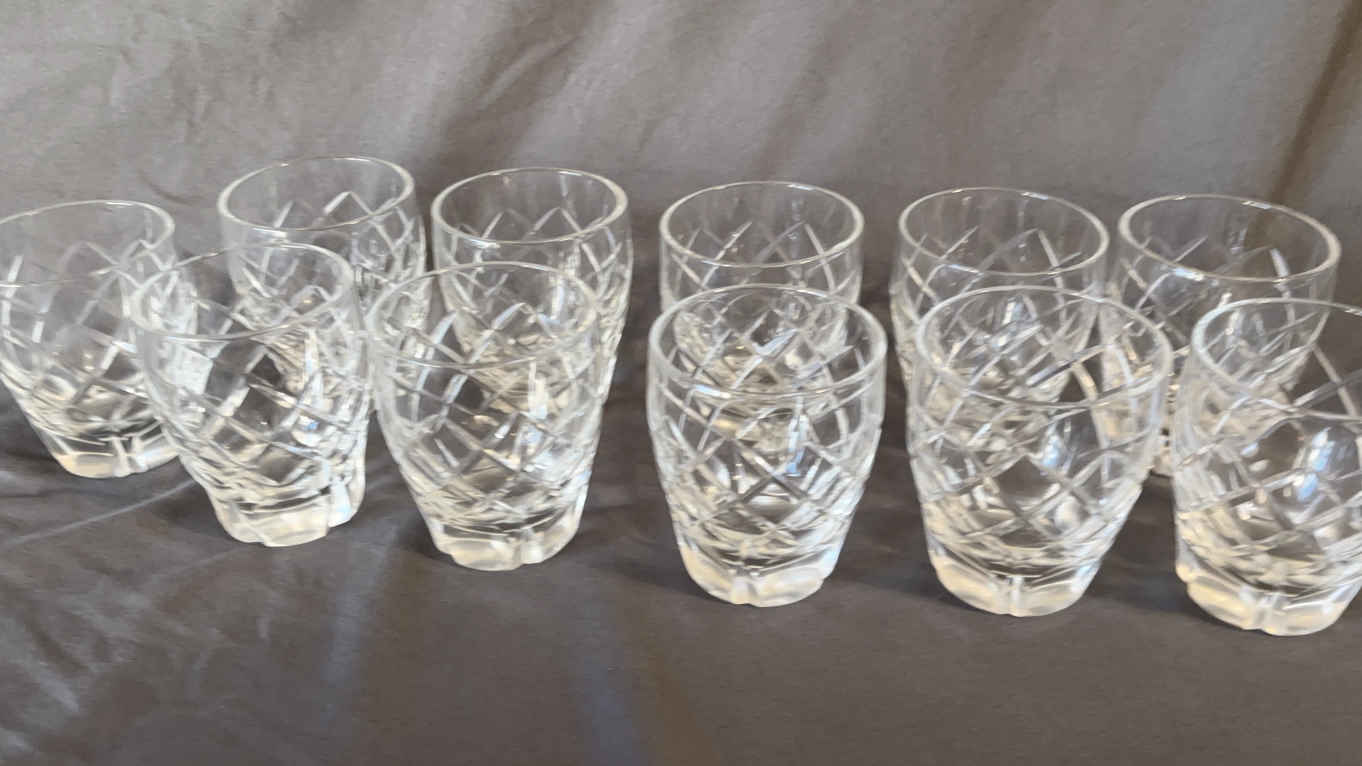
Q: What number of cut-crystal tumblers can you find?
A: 11